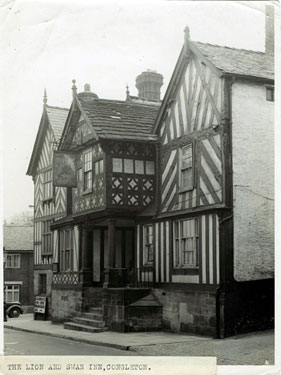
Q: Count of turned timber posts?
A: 2